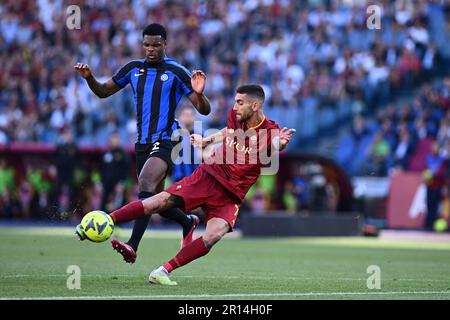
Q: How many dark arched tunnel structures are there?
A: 1